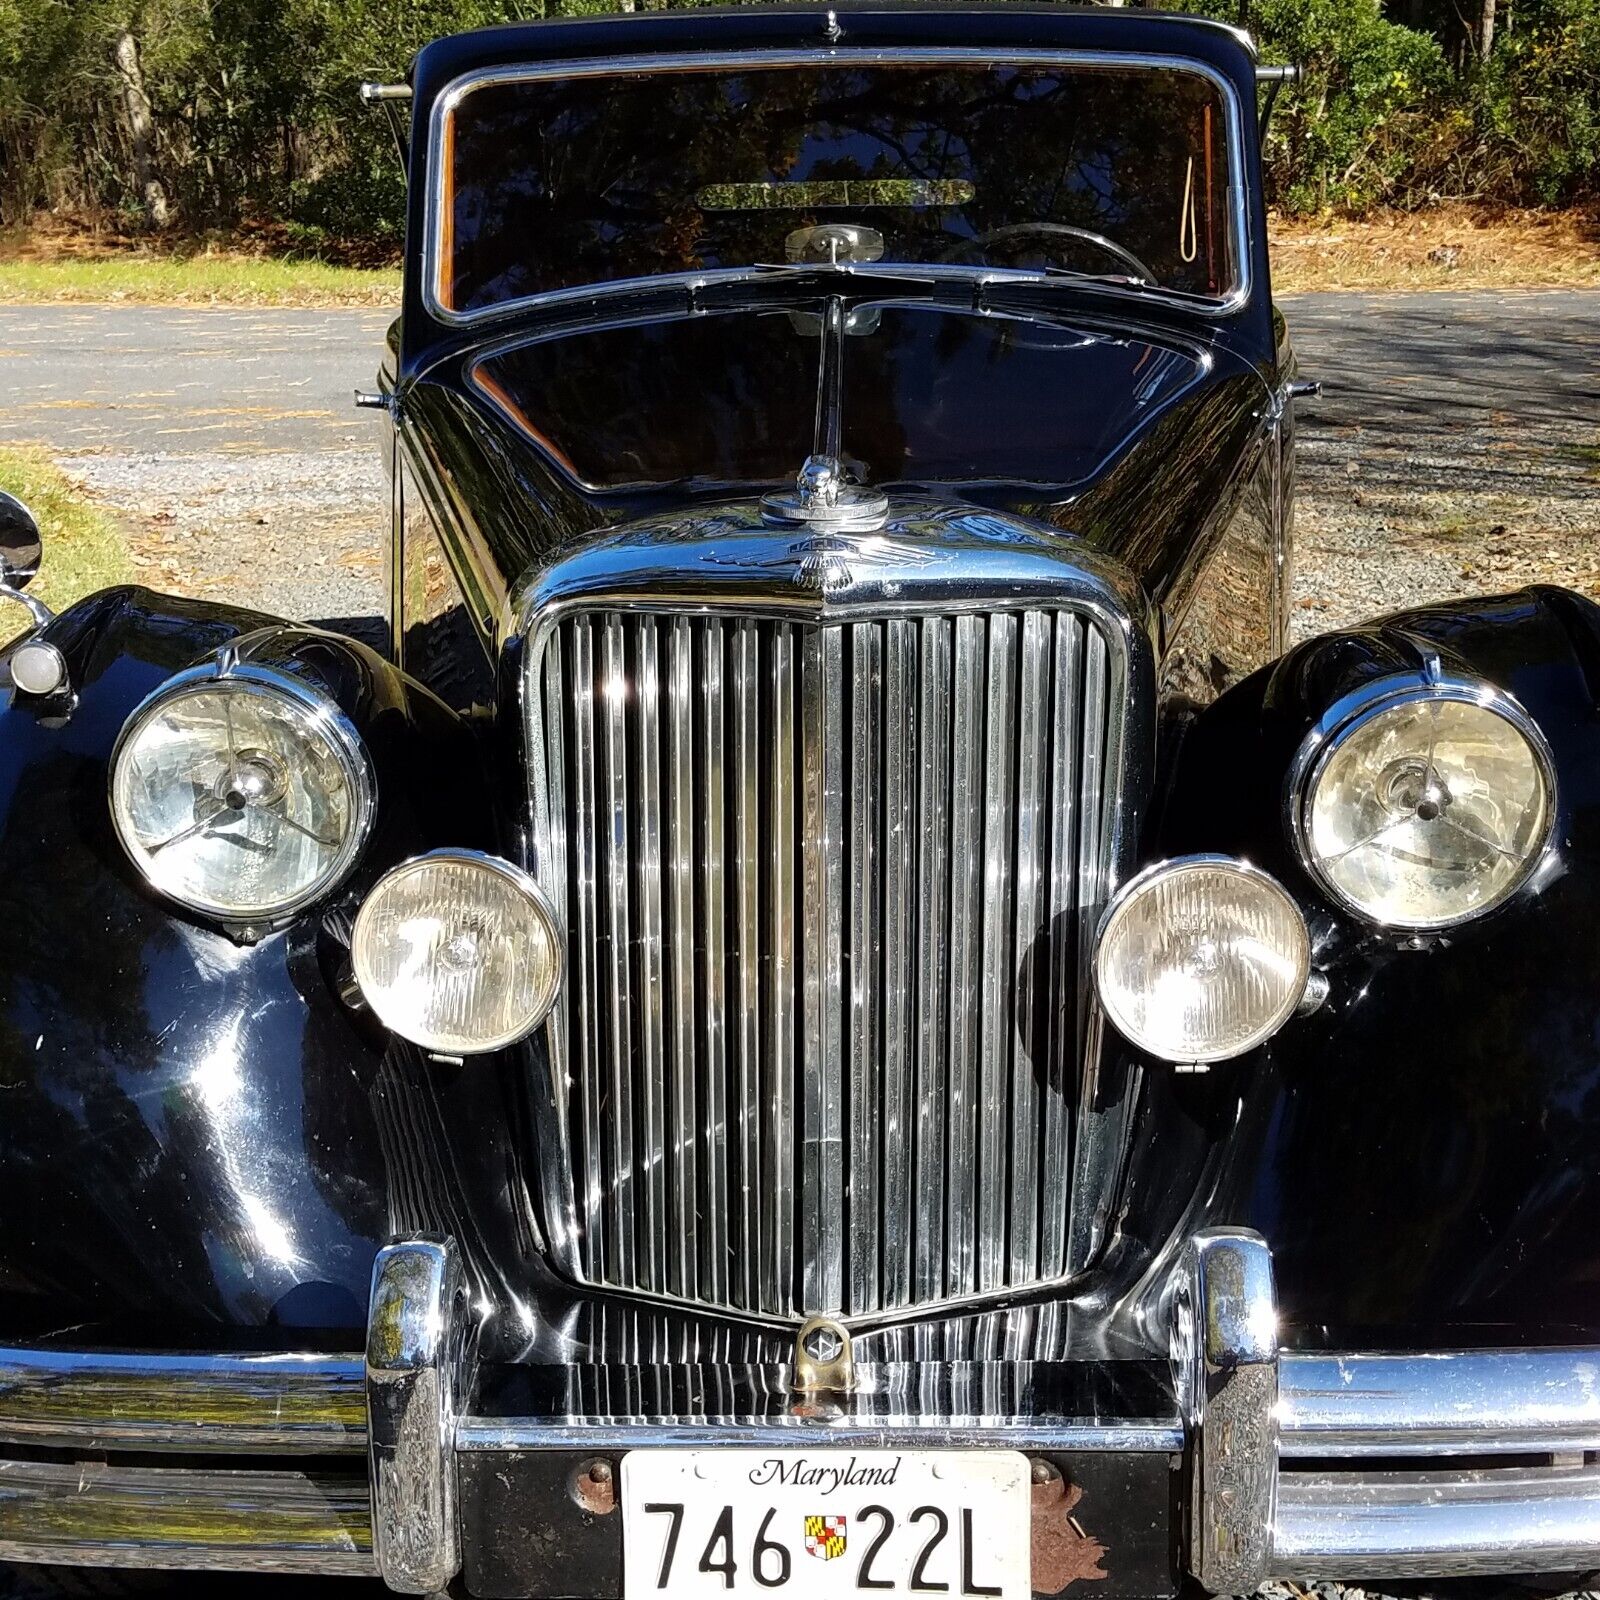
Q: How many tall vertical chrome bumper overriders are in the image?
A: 2